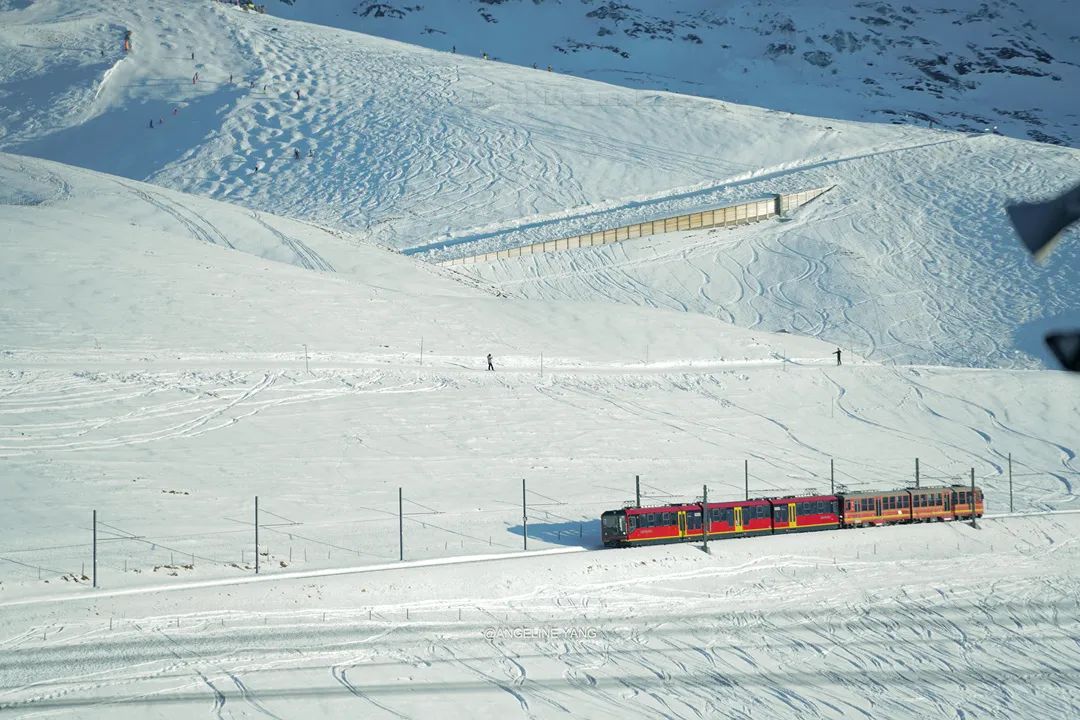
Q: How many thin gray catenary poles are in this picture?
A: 11